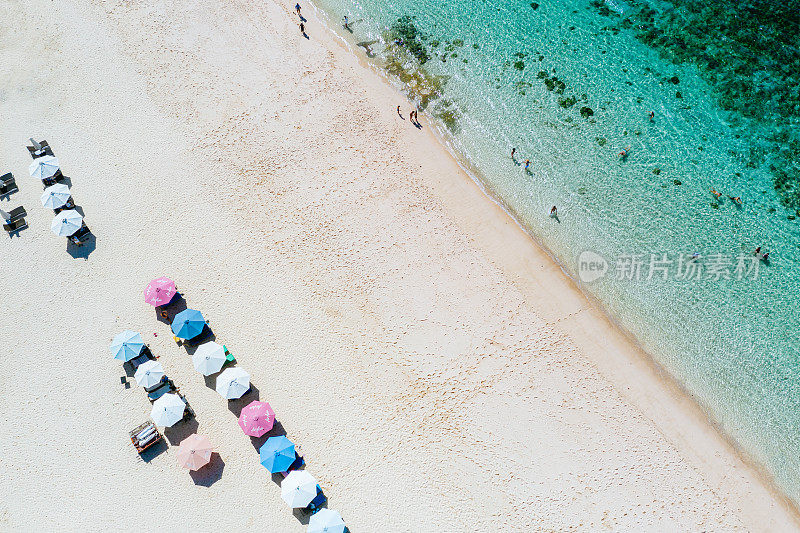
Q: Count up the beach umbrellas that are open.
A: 15